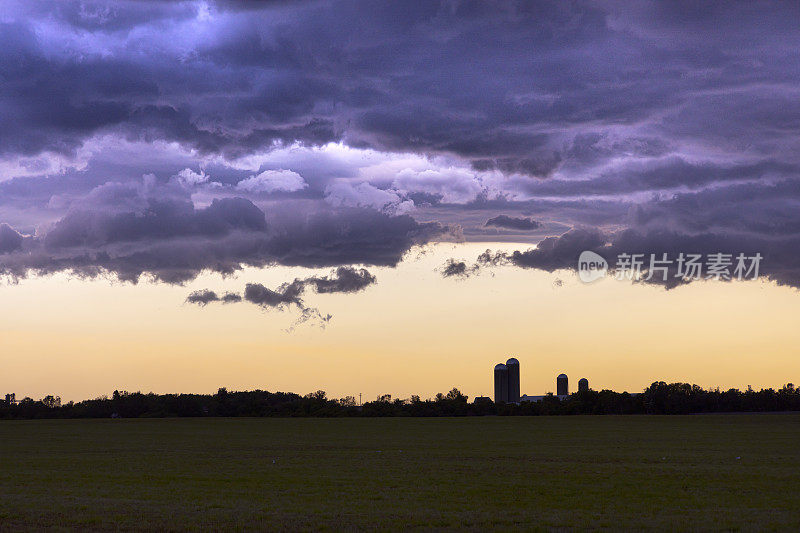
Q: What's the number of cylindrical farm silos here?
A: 4